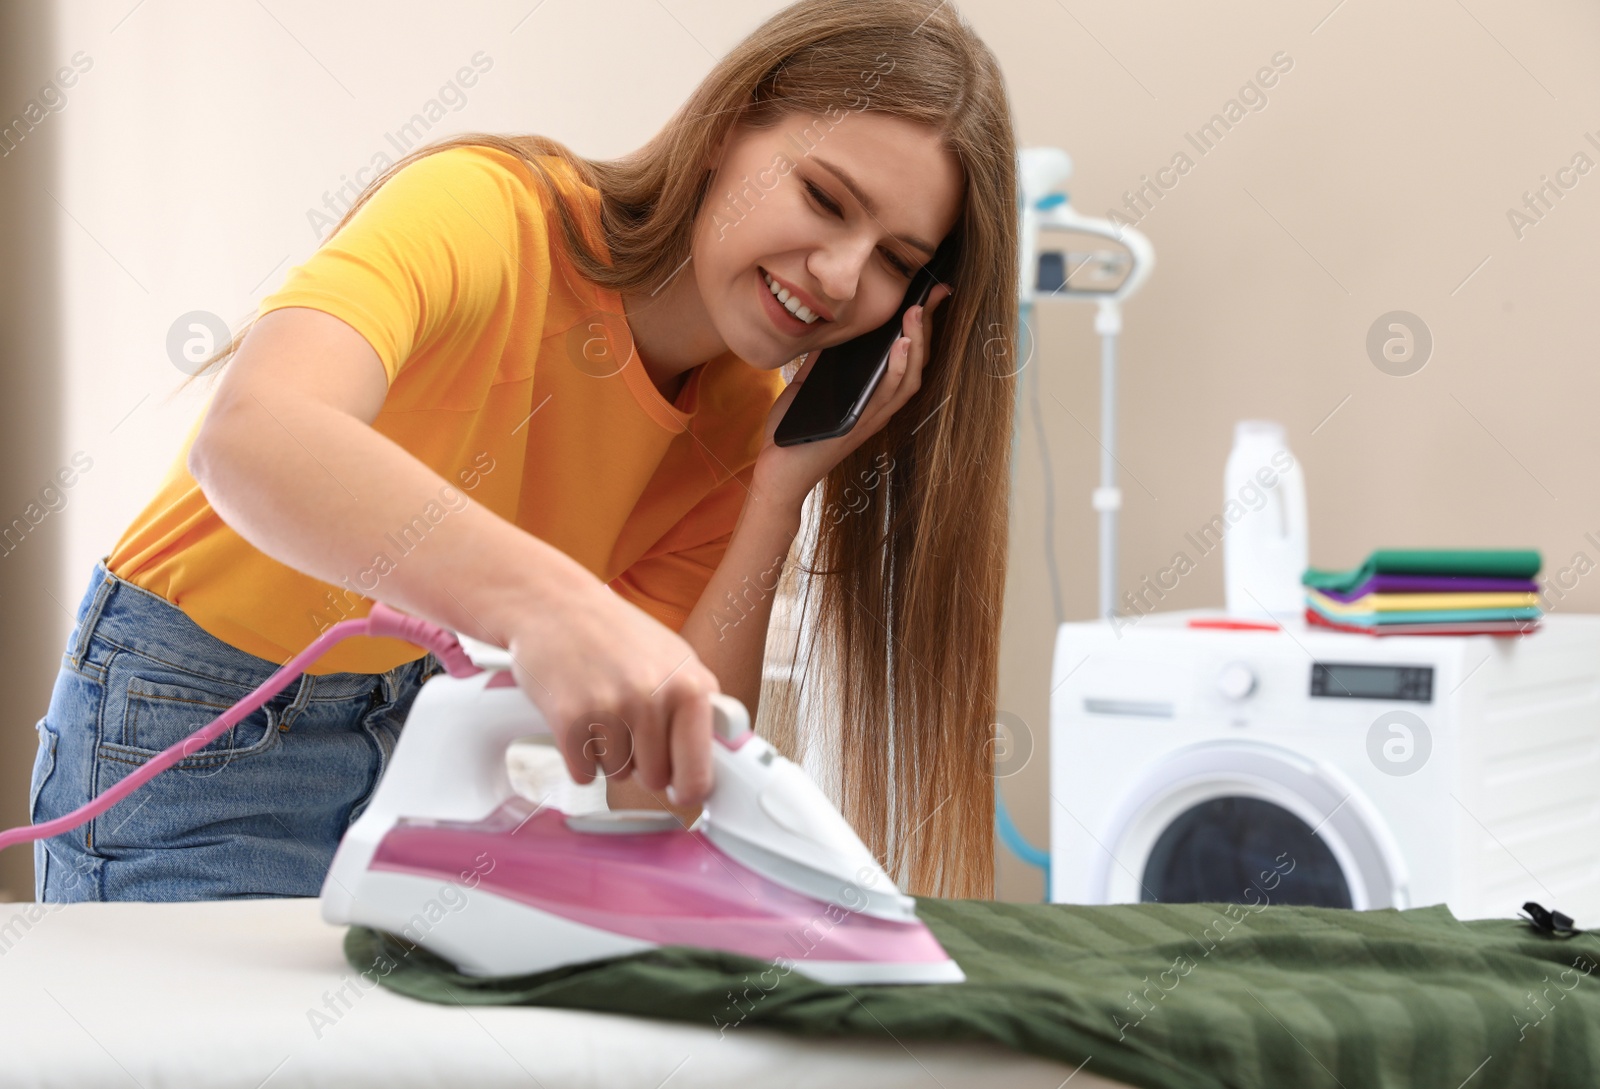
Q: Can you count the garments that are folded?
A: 5